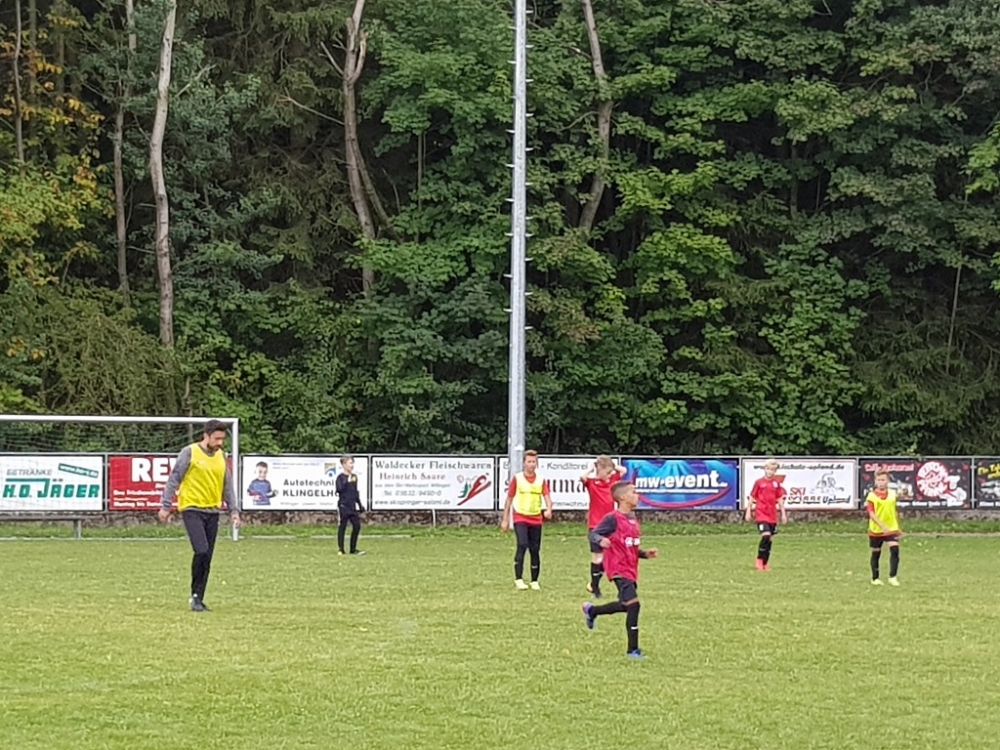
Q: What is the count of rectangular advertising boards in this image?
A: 9